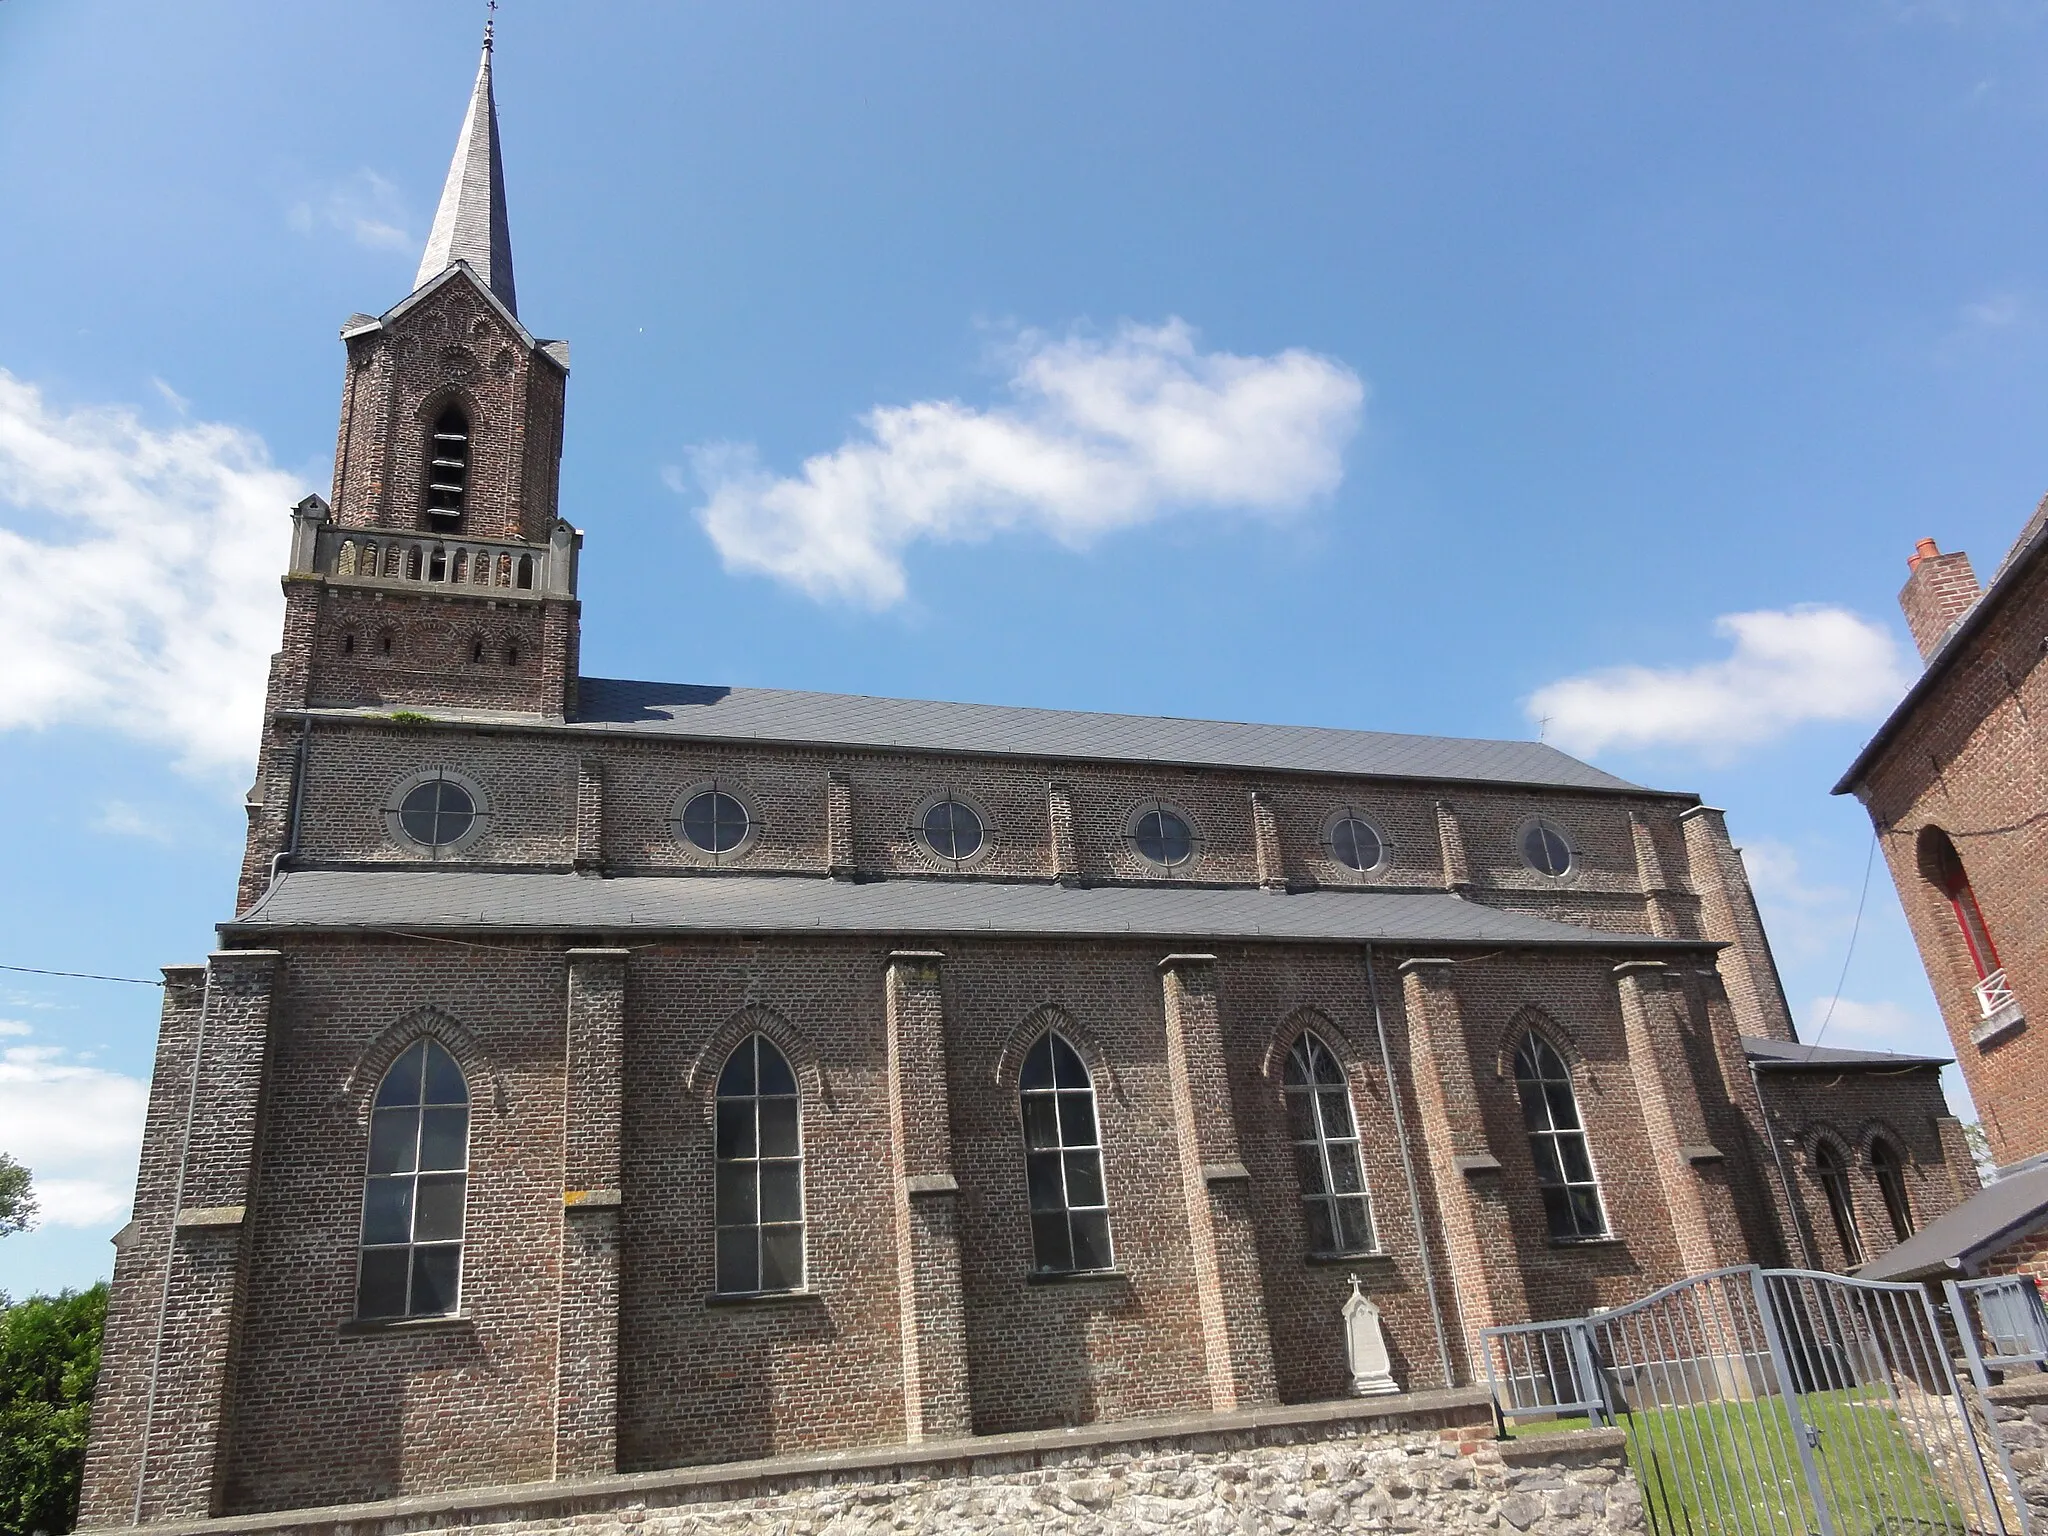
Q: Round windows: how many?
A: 6